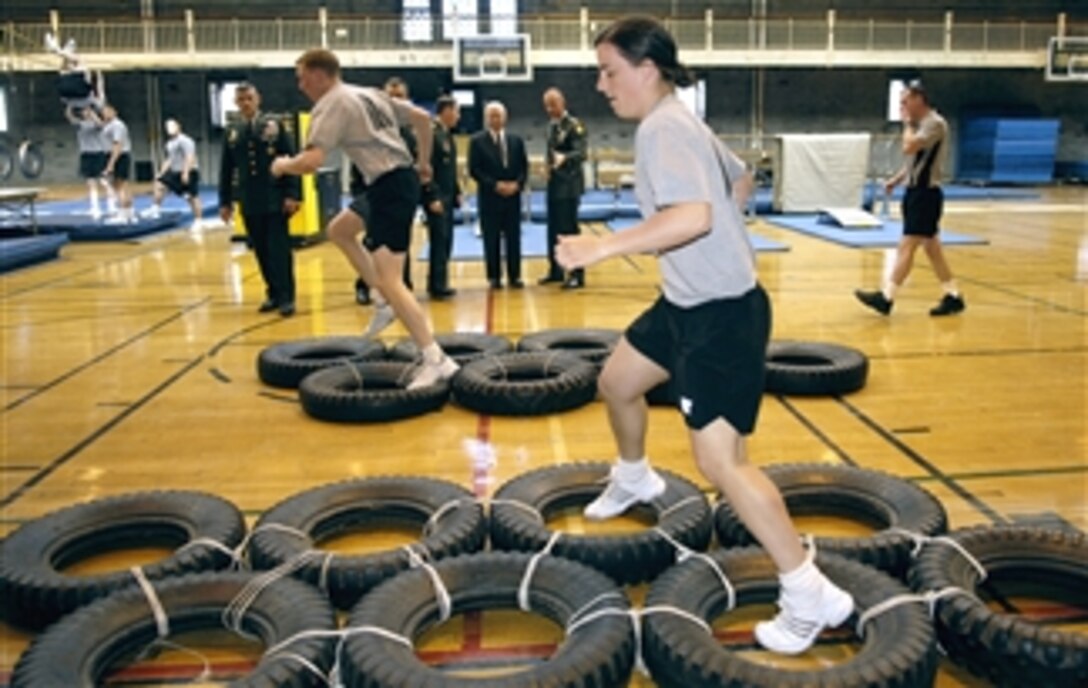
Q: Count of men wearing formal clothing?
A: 5